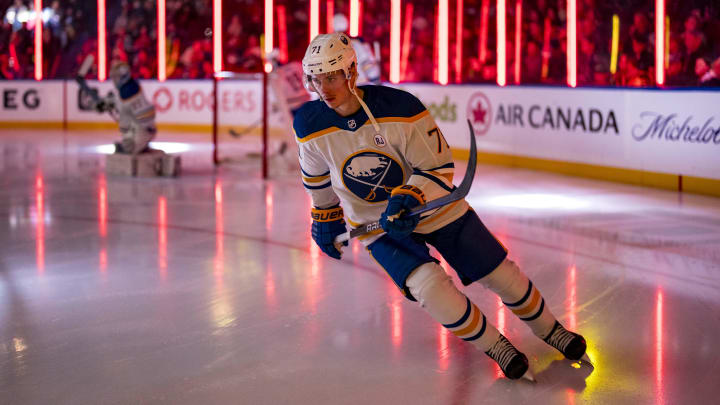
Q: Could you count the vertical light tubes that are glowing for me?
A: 12